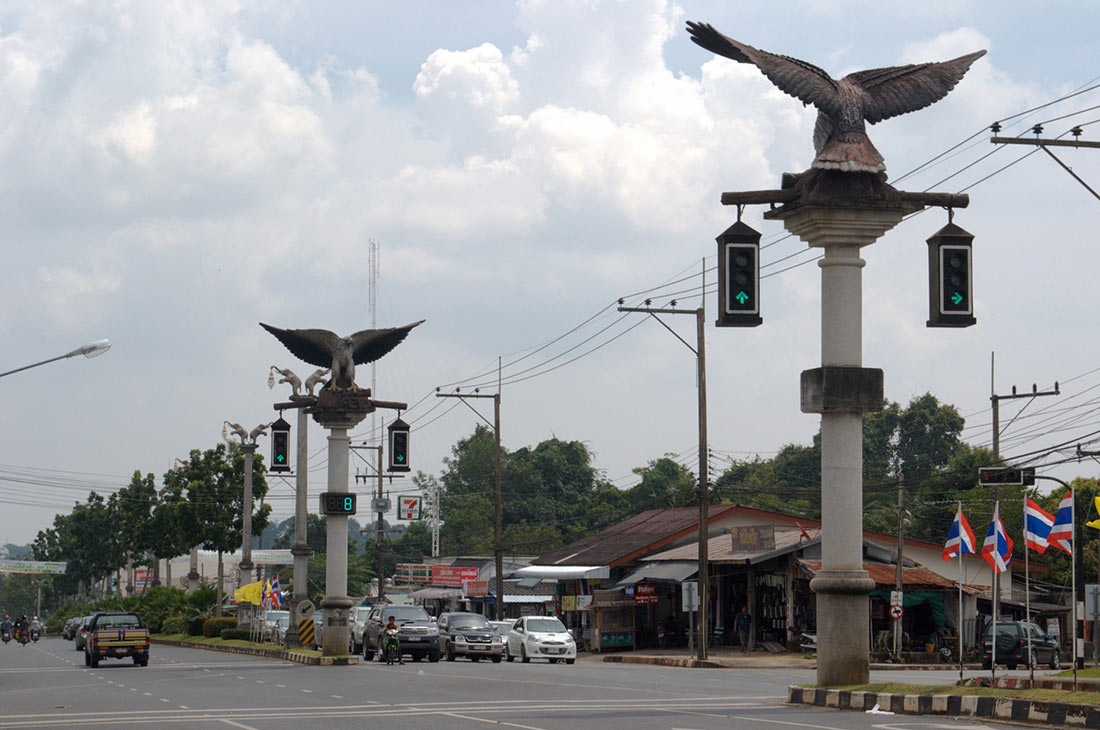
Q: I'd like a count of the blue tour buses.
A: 0